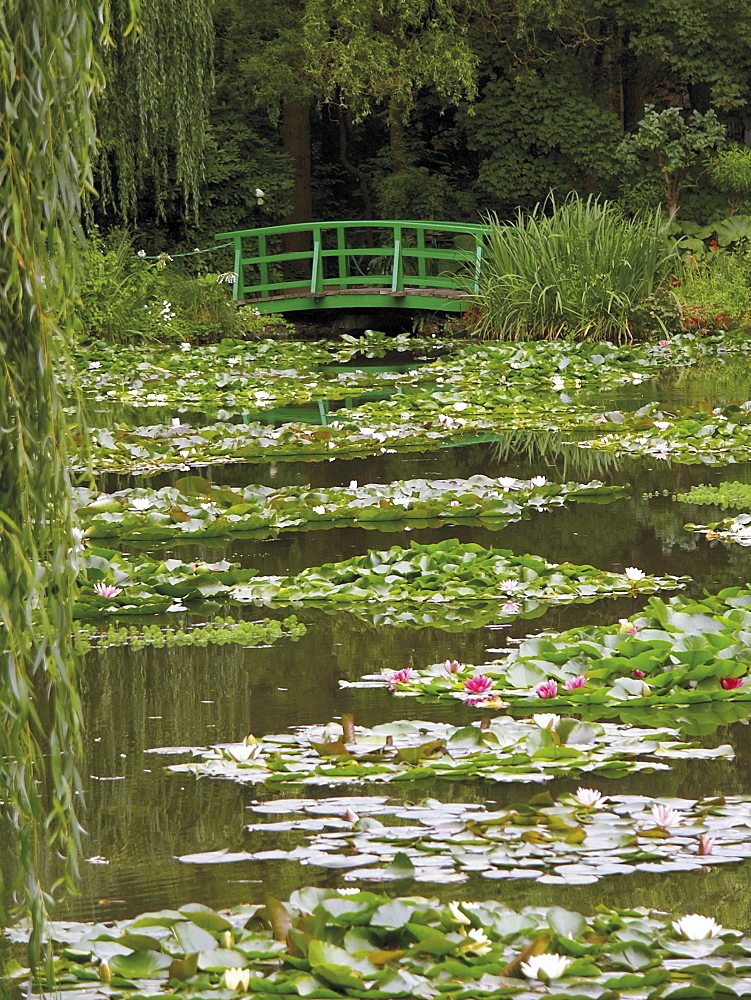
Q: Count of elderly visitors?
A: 0